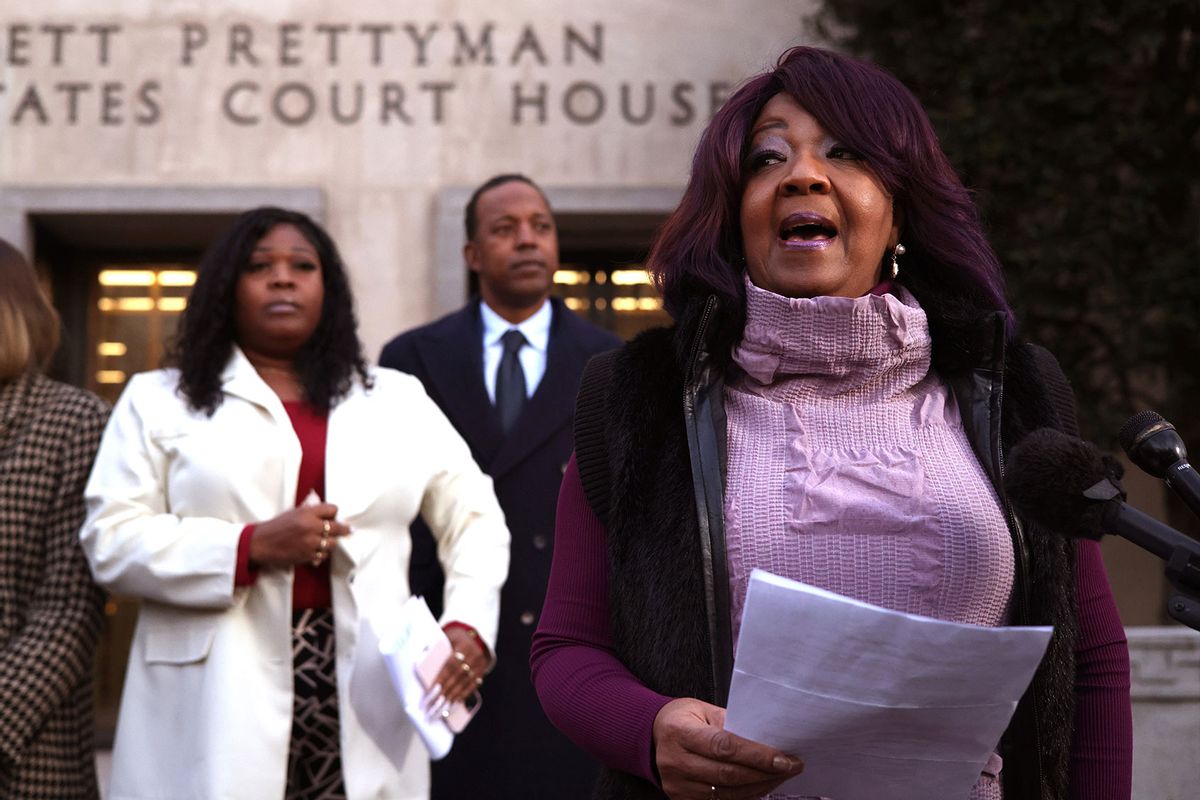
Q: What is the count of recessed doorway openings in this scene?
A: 2